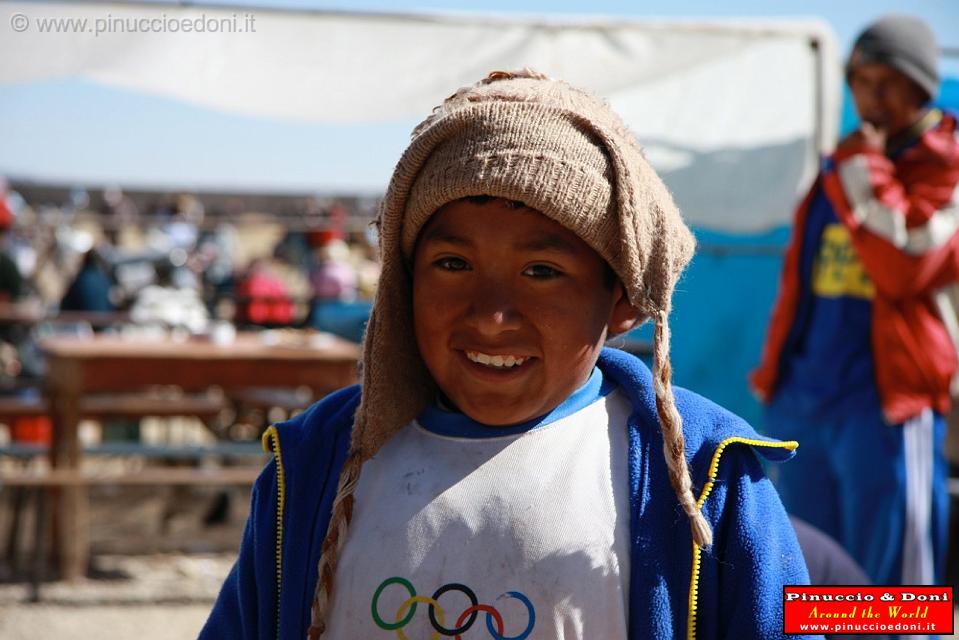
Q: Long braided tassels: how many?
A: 2